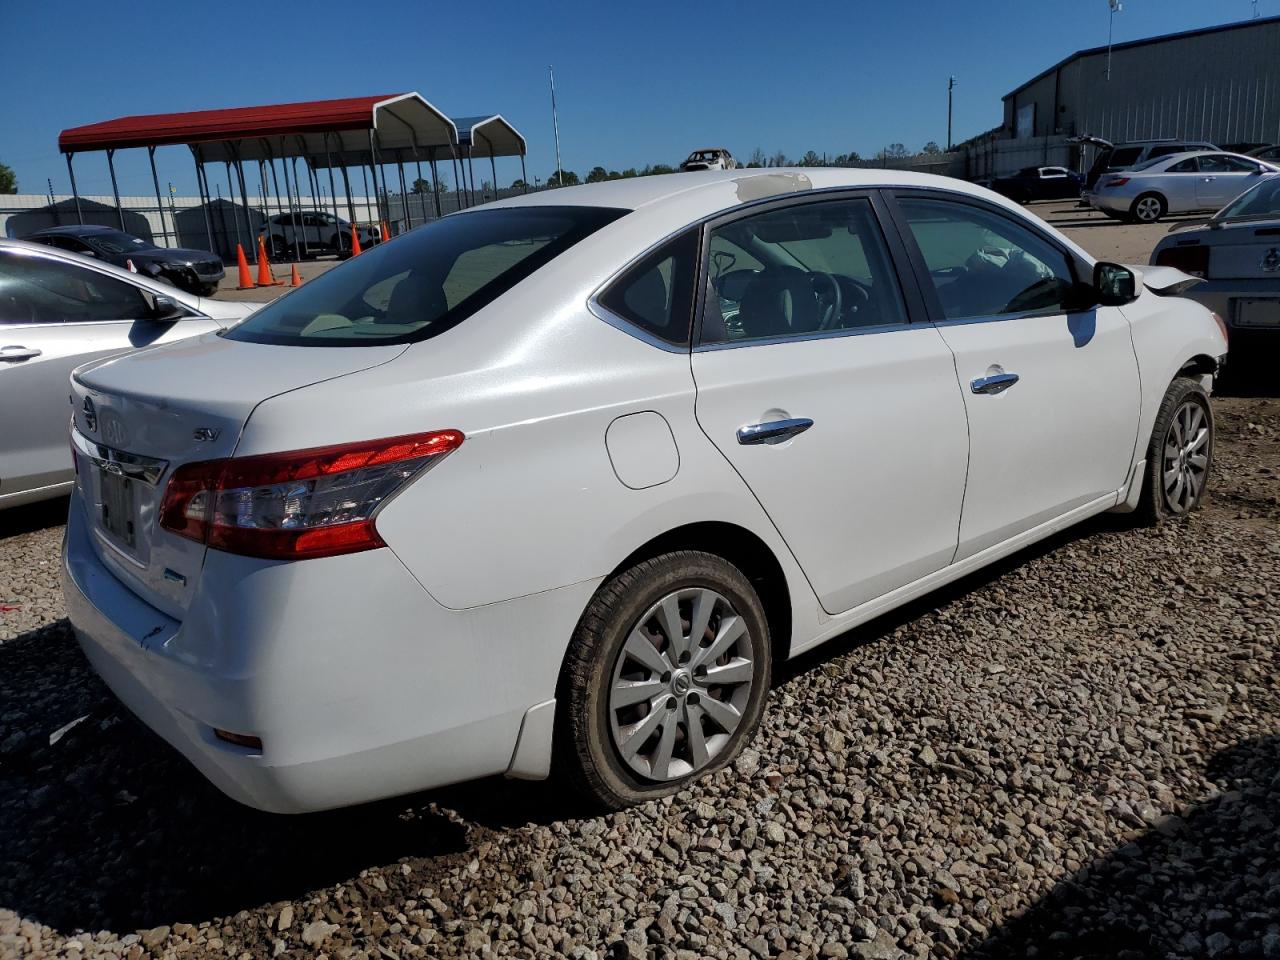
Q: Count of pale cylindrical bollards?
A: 0